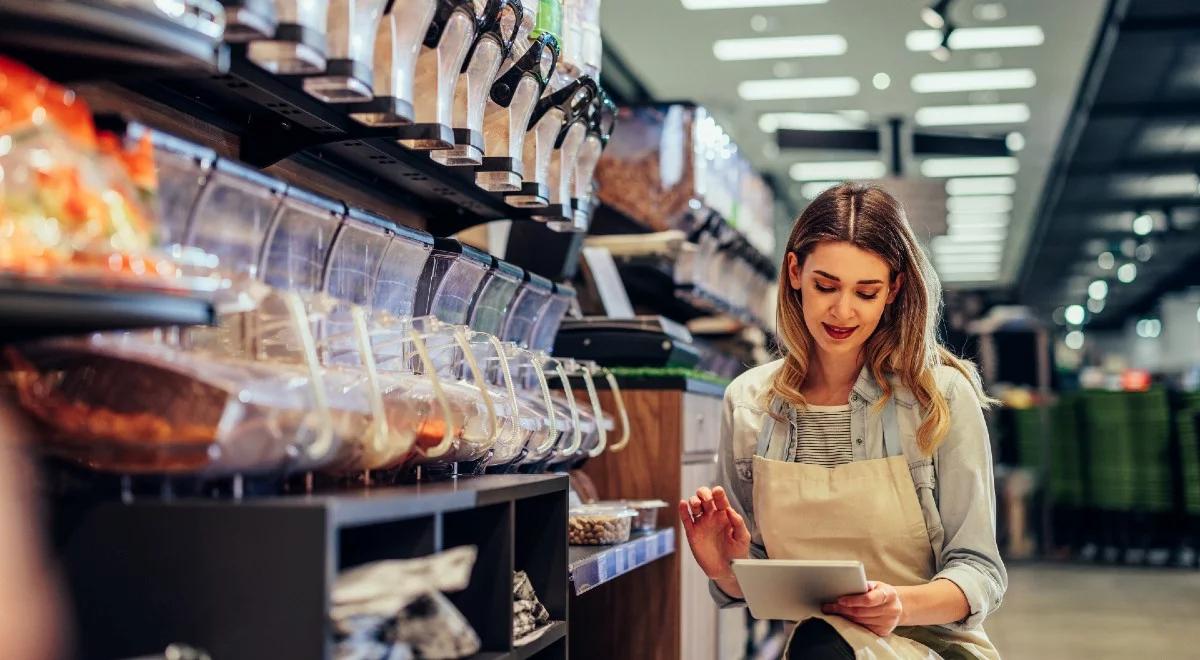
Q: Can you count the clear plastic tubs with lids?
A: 2